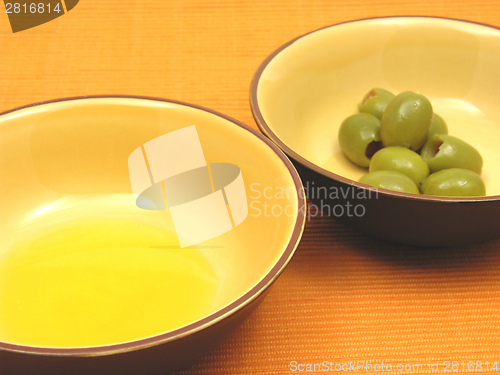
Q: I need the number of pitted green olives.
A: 8